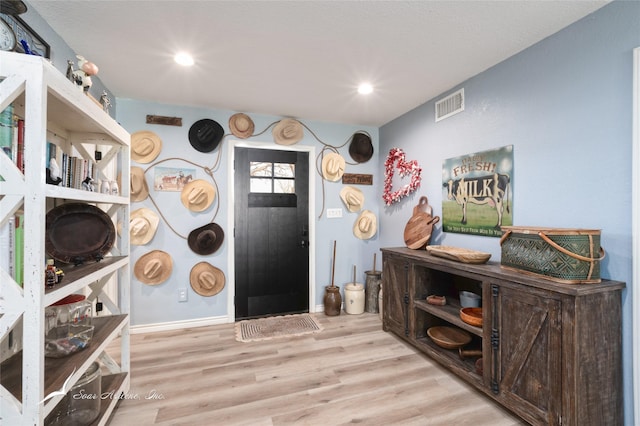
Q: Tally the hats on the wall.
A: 14